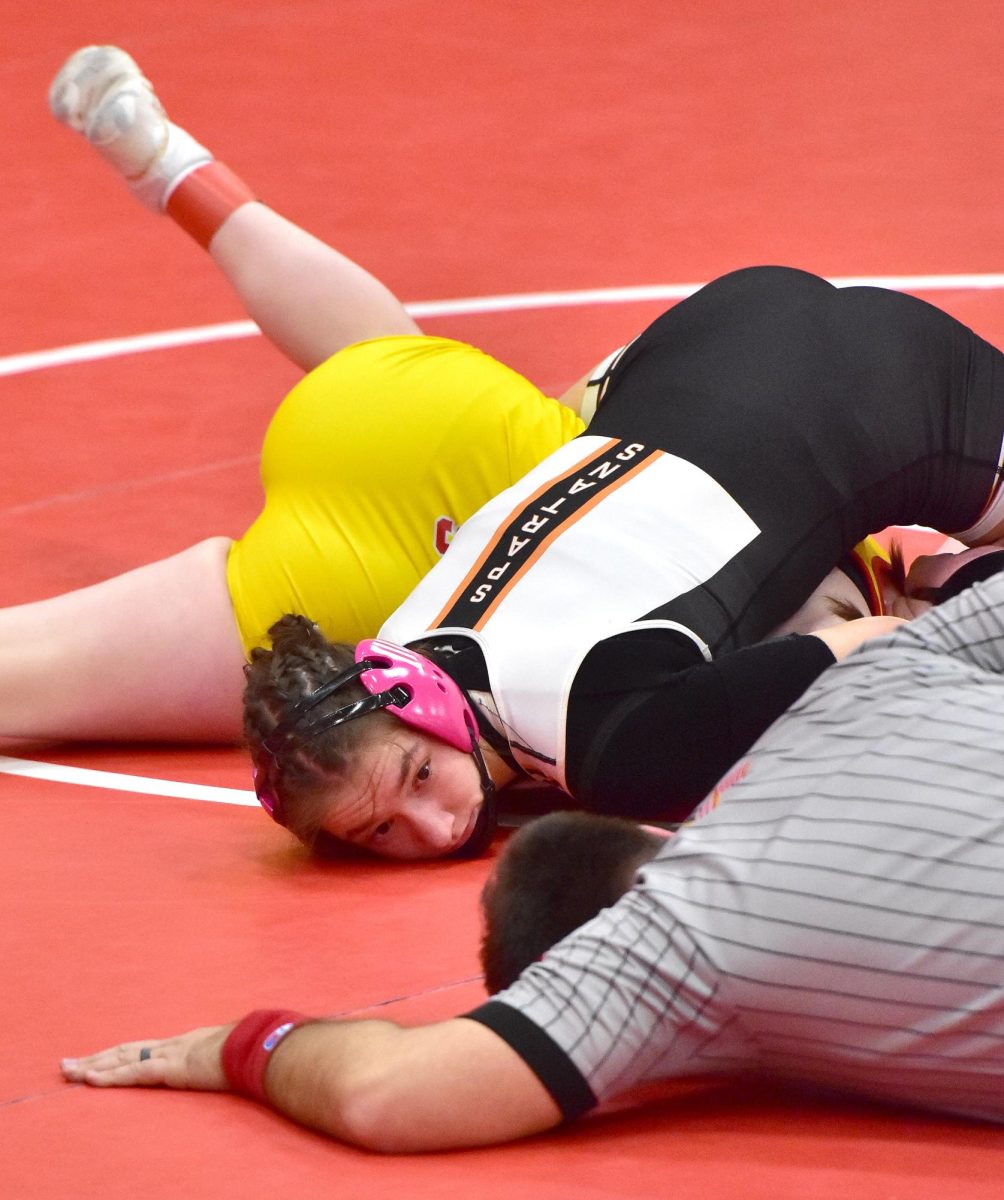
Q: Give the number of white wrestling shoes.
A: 1